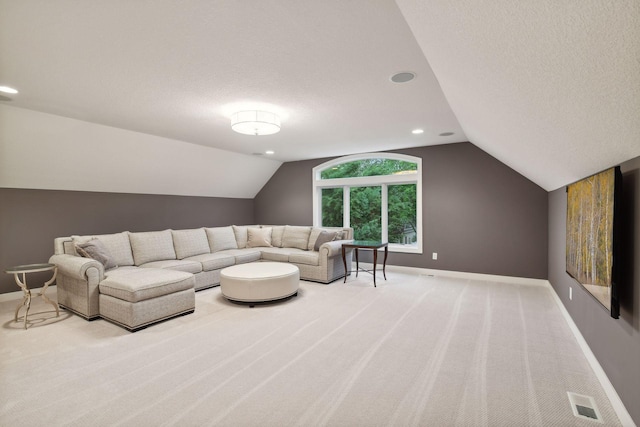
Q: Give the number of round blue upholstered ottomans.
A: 0